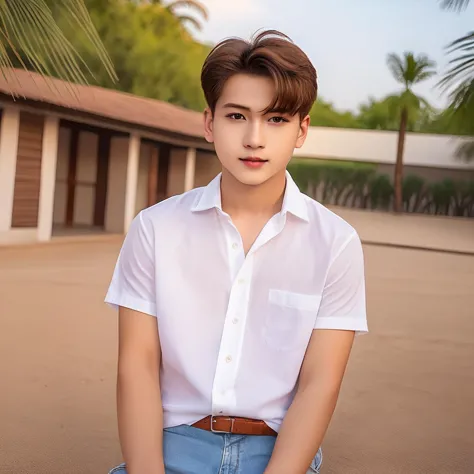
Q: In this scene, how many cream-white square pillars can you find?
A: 4